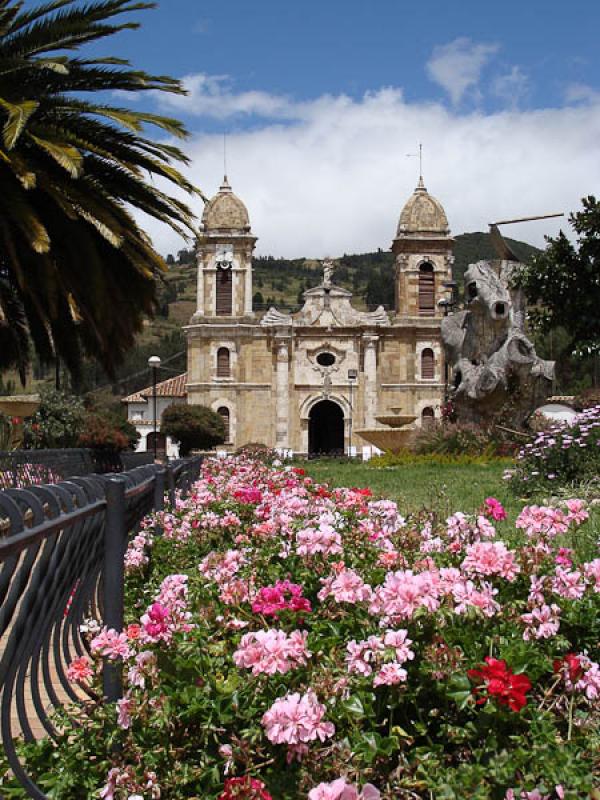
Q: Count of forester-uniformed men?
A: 0